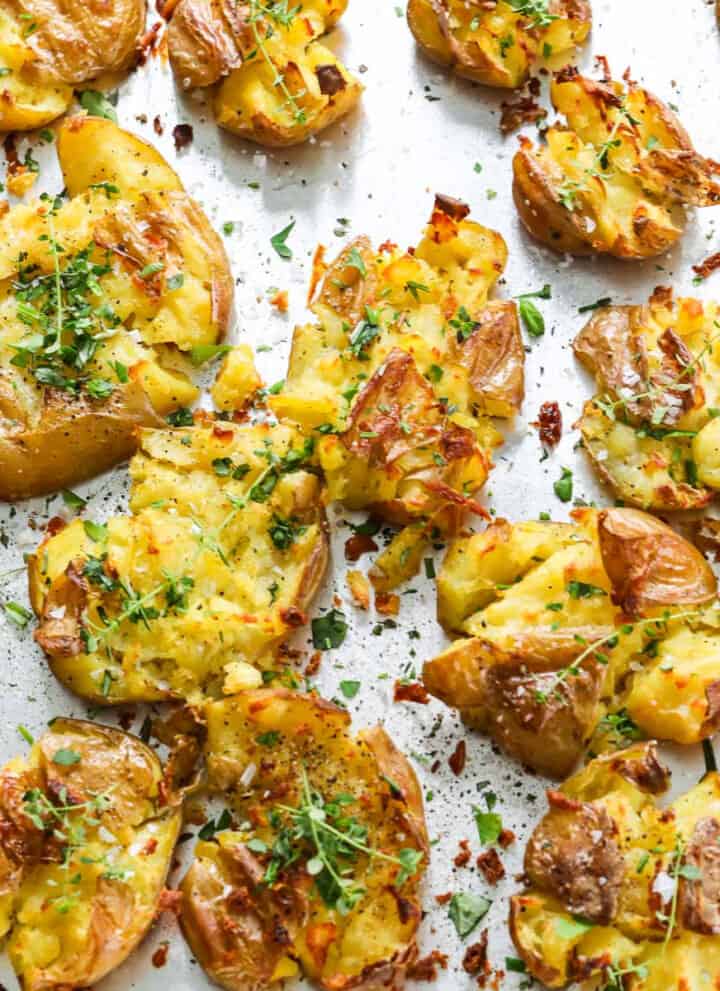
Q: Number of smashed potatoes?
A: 12